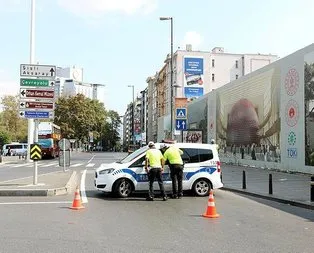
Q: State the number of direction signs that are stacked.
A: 5